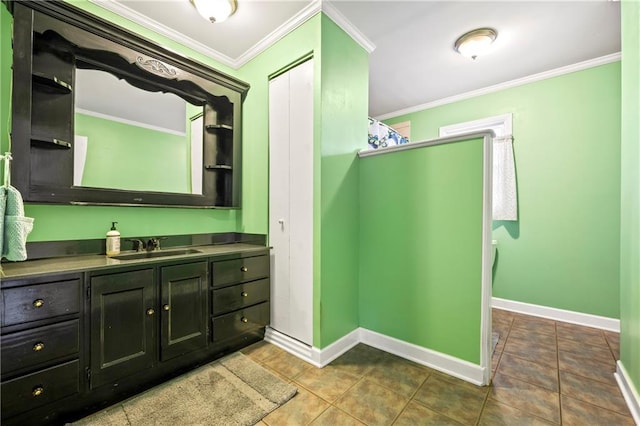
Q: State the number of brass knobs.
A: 8